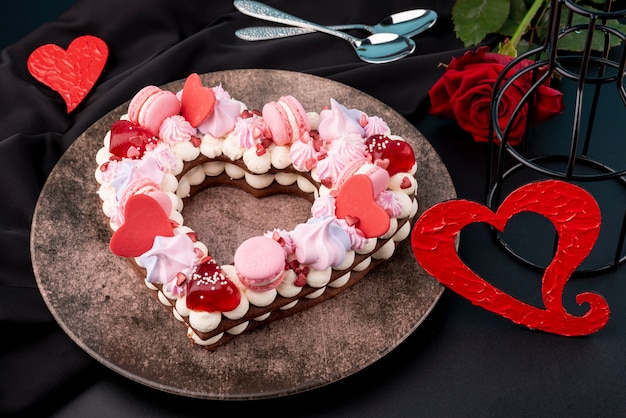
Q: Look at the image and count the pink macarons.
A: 5